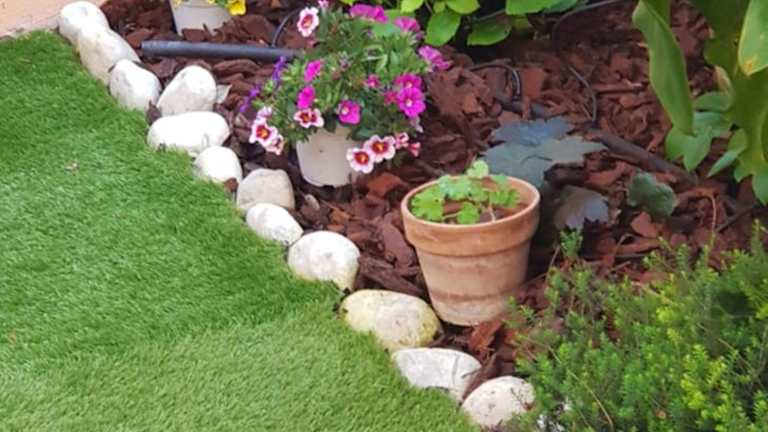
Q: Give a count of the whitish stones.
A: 12